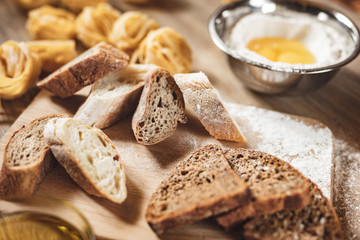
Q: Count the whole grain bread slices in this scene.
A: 3